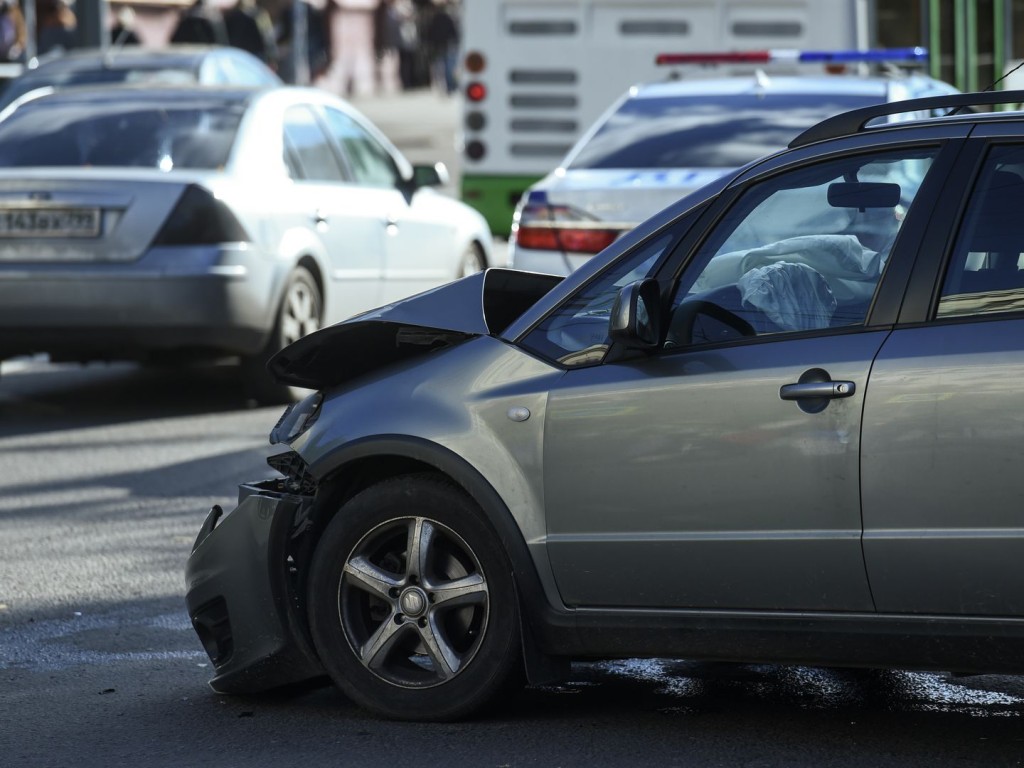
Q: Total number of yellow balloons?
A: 0